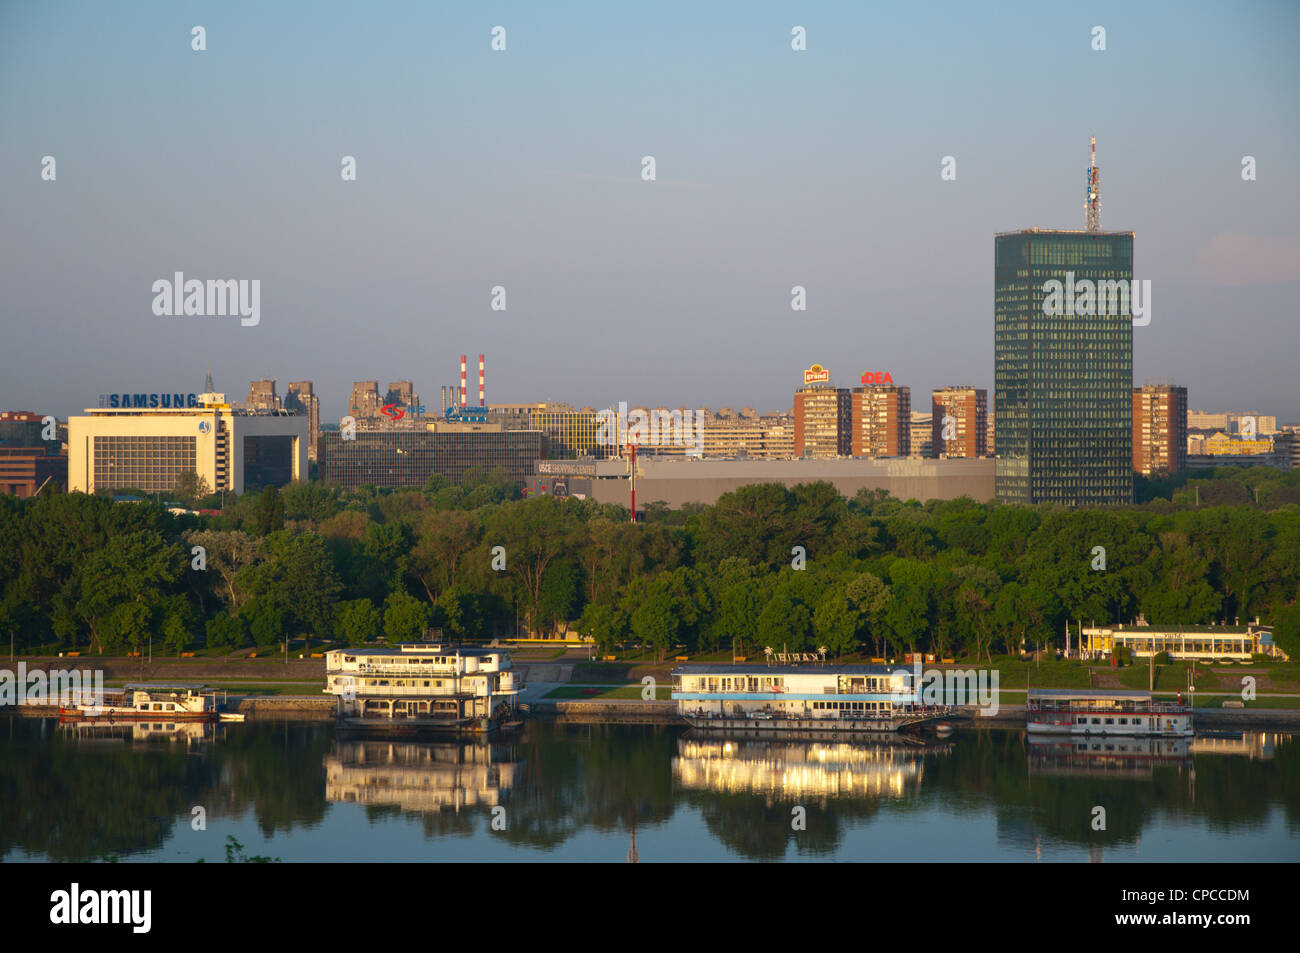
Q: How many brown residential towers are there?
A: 4